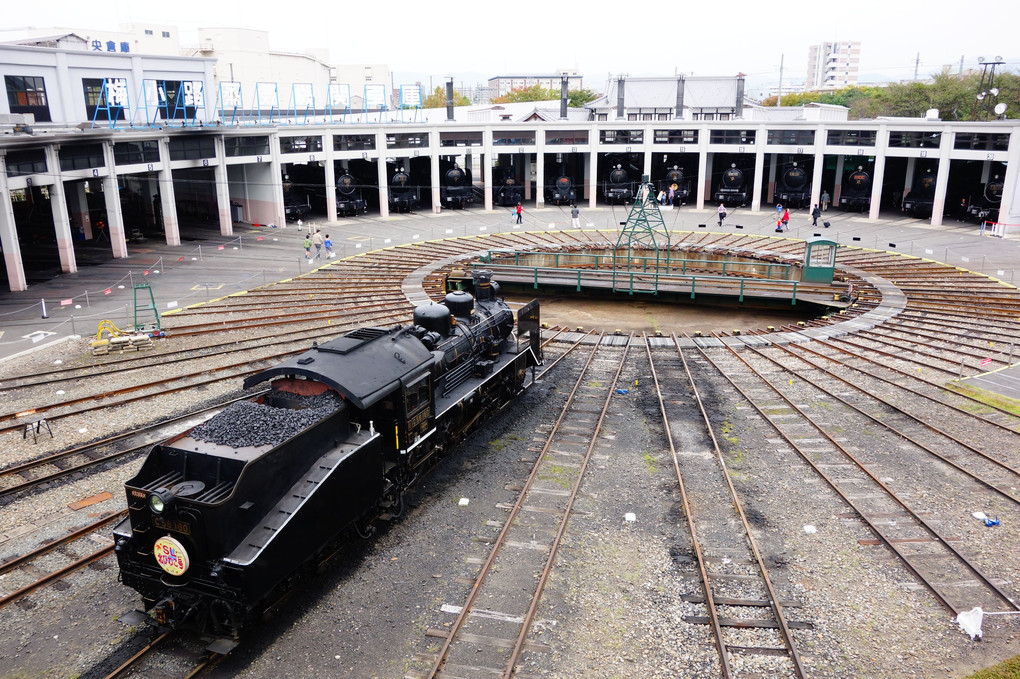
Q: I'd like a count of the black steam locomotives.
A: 14